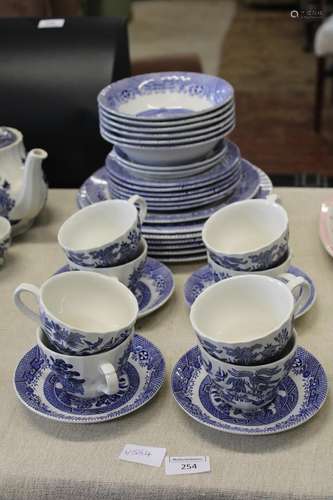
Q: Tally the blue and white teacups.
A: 8